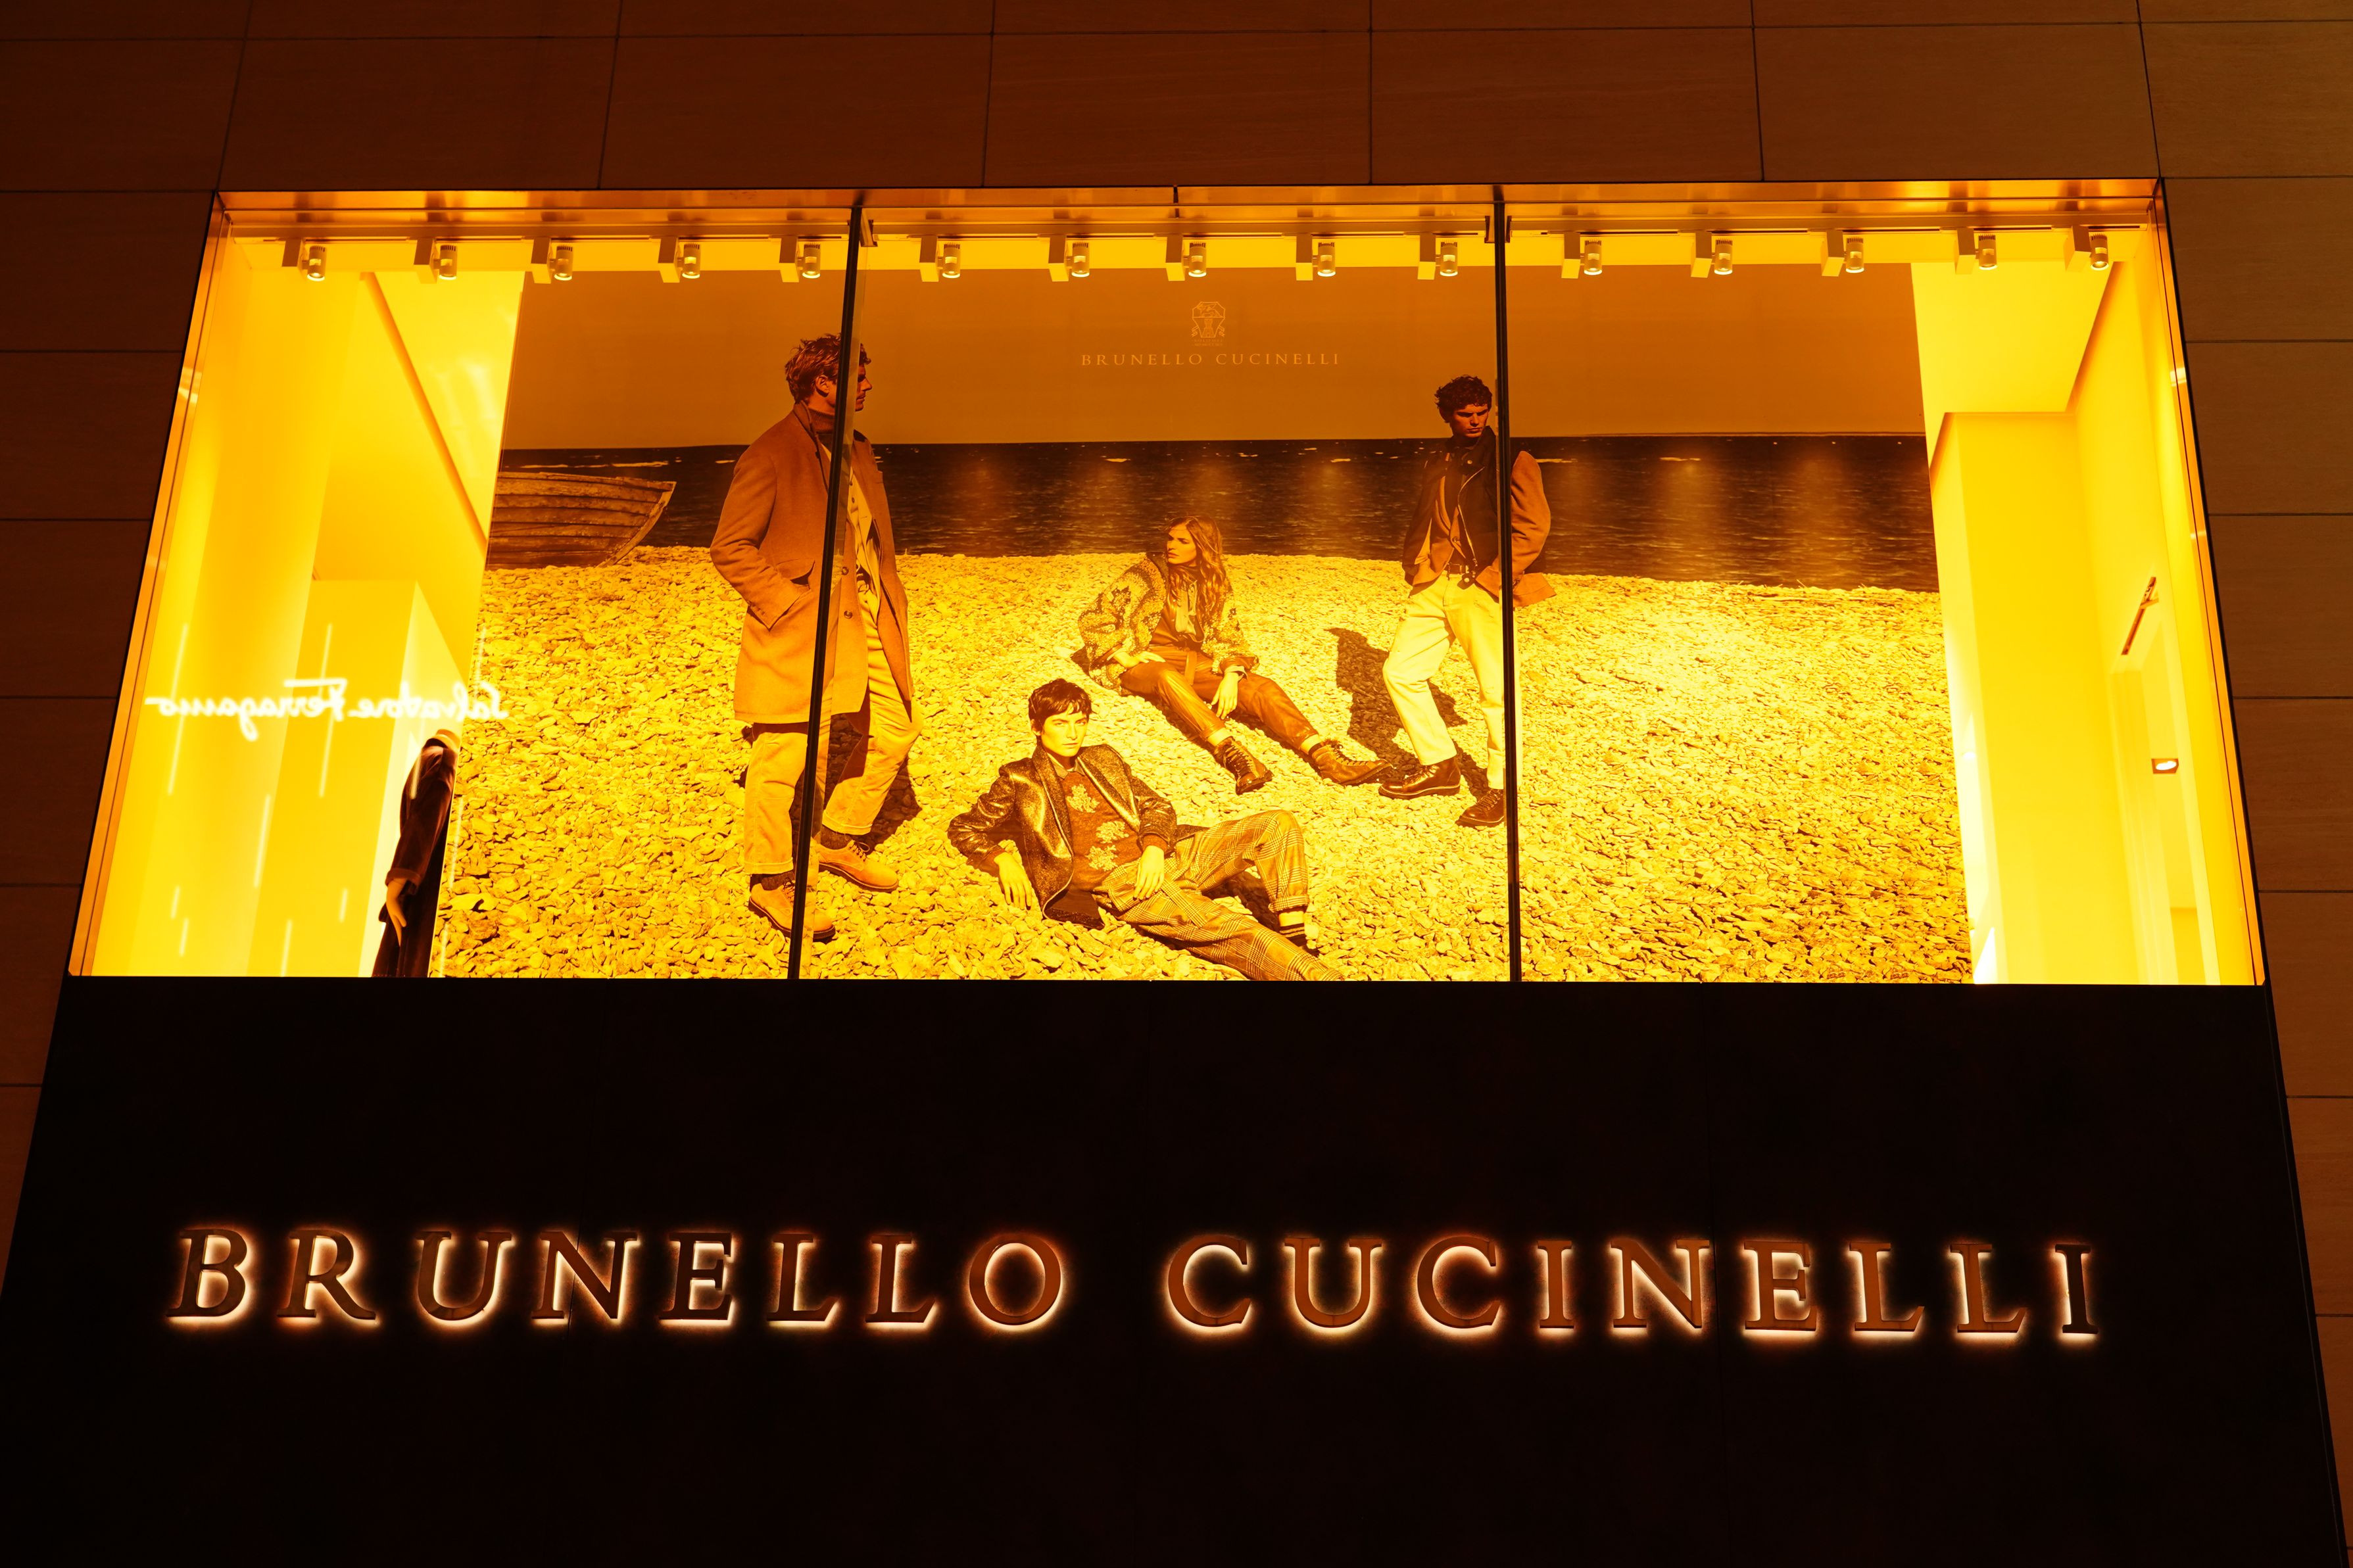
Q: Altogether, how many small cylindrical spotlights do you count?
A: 15